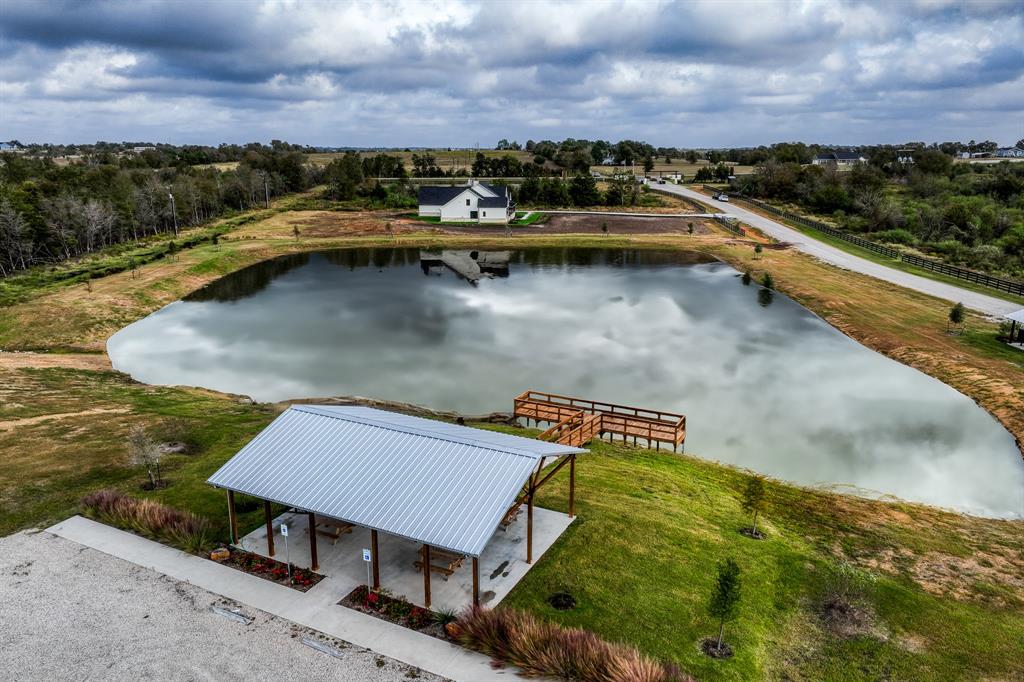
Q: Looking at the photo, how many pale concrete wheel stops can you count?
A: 2